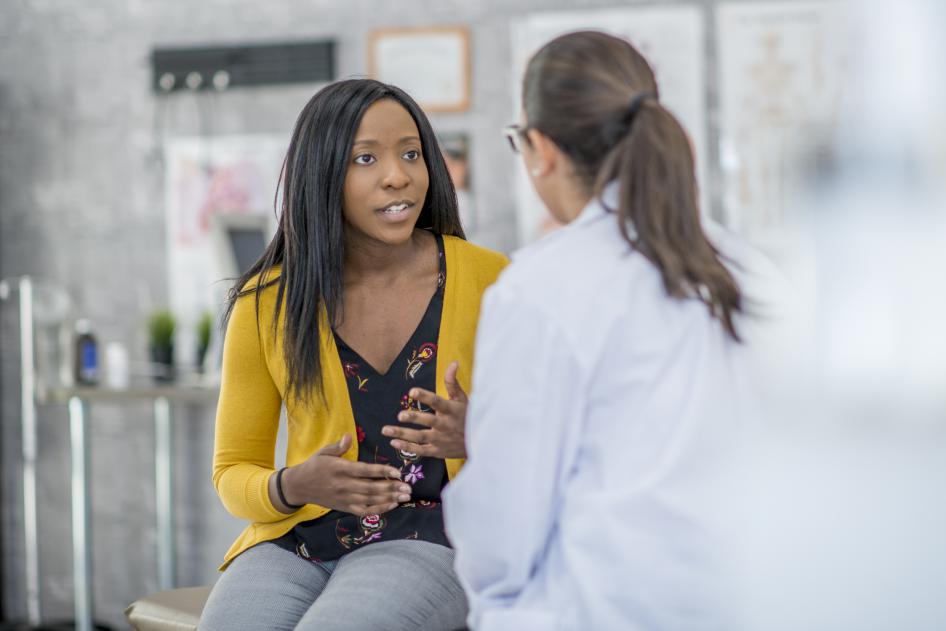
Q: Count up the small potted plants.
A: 2